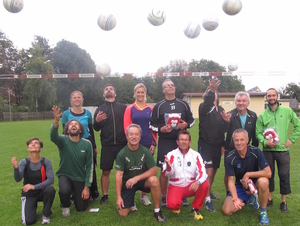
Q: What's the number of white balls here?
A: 8